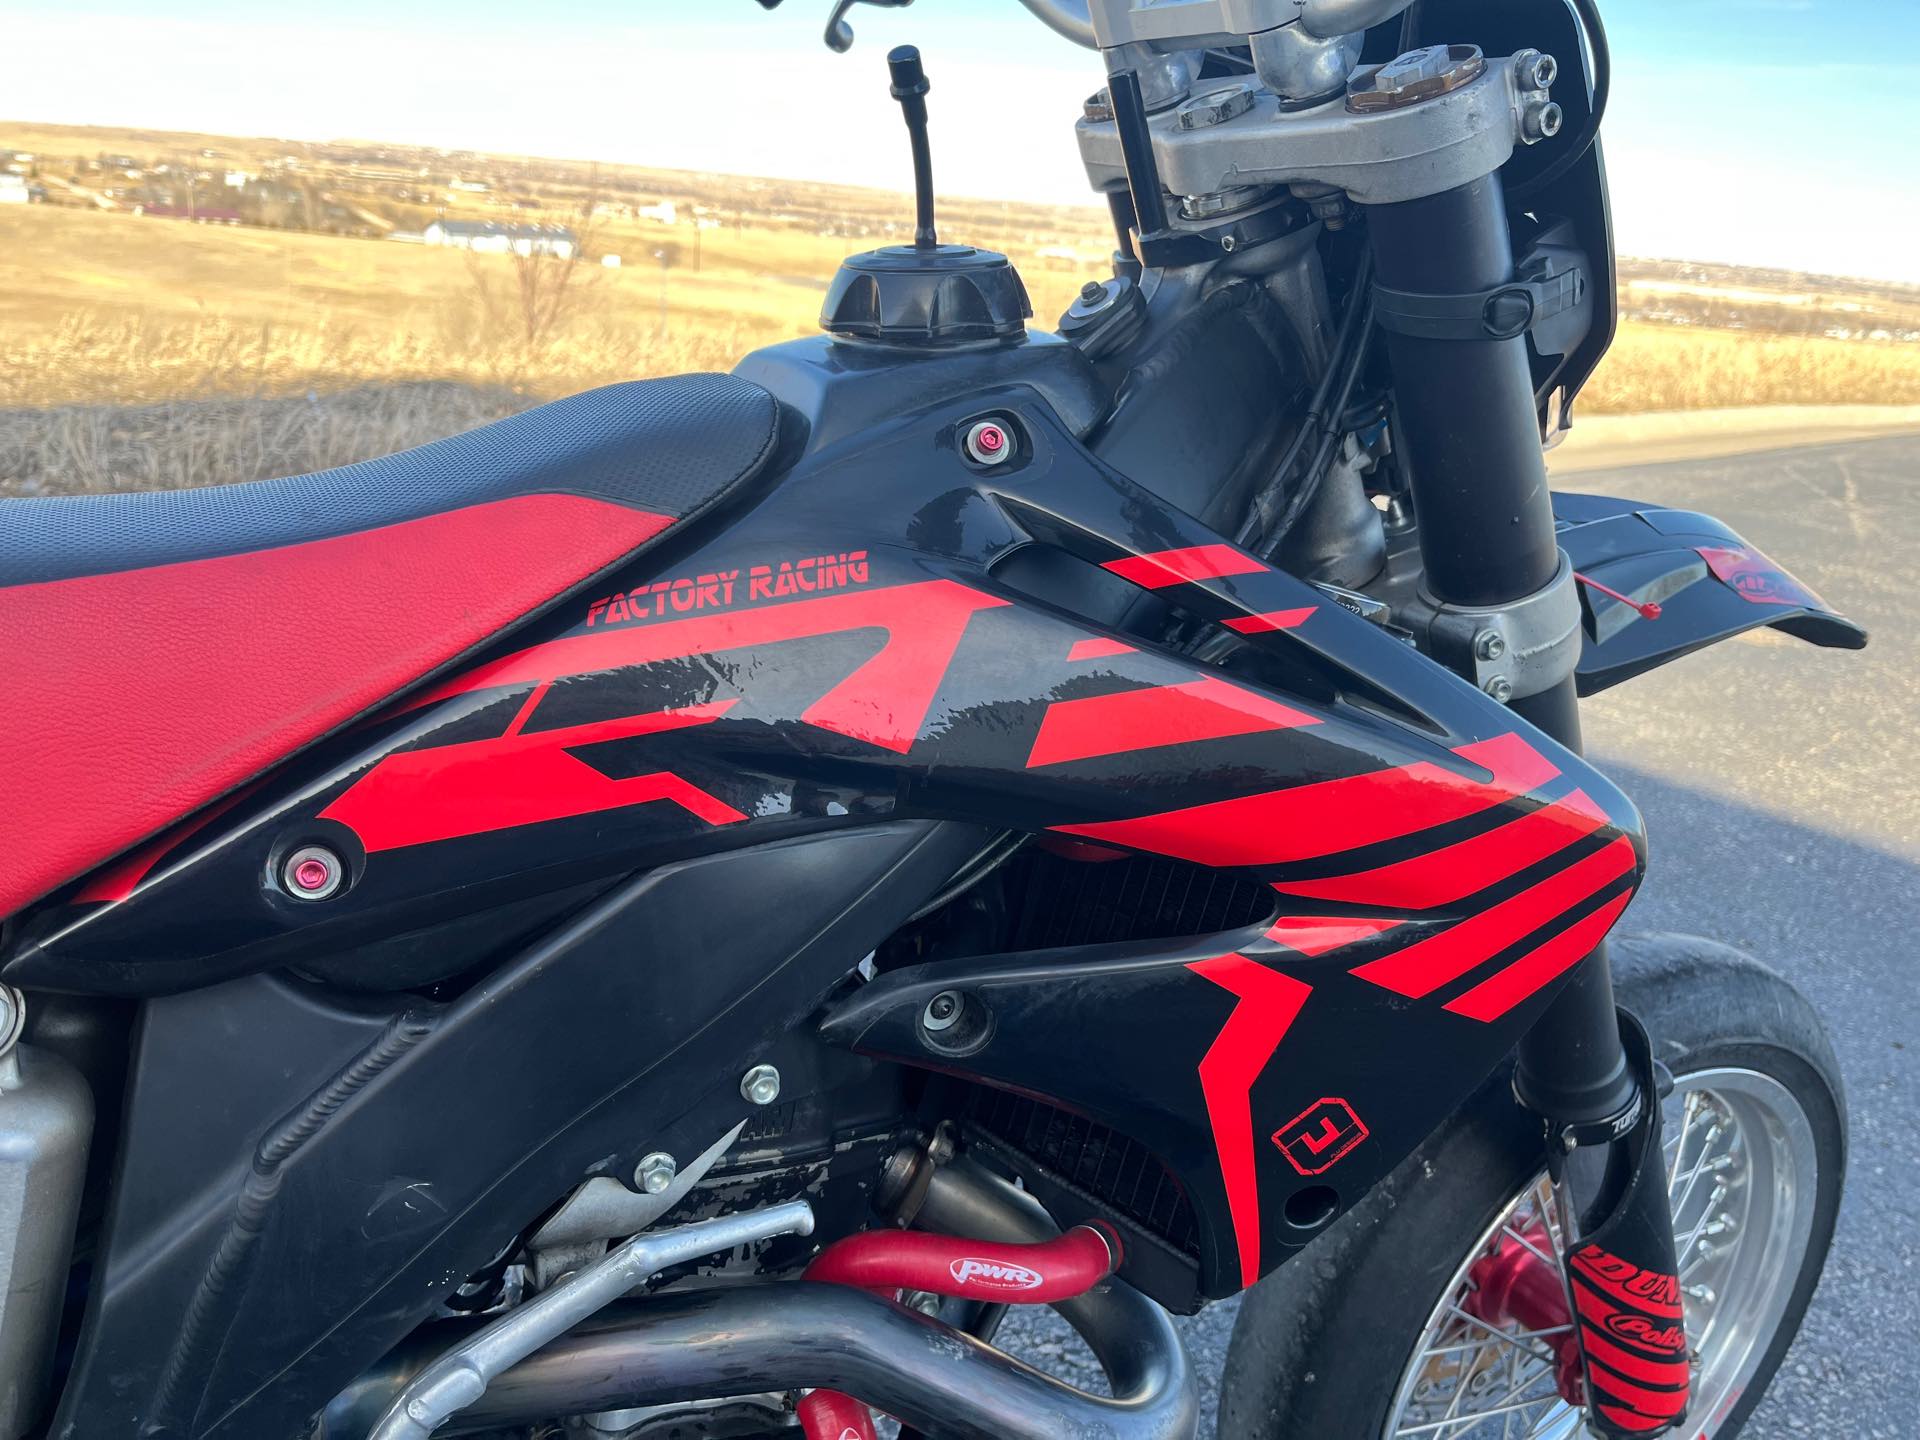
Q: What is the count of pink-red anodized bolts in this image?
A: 2